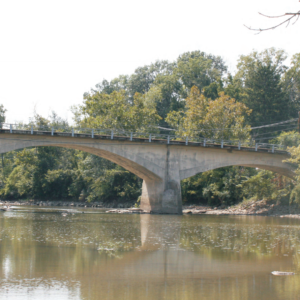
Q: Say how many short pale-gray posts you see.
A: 15